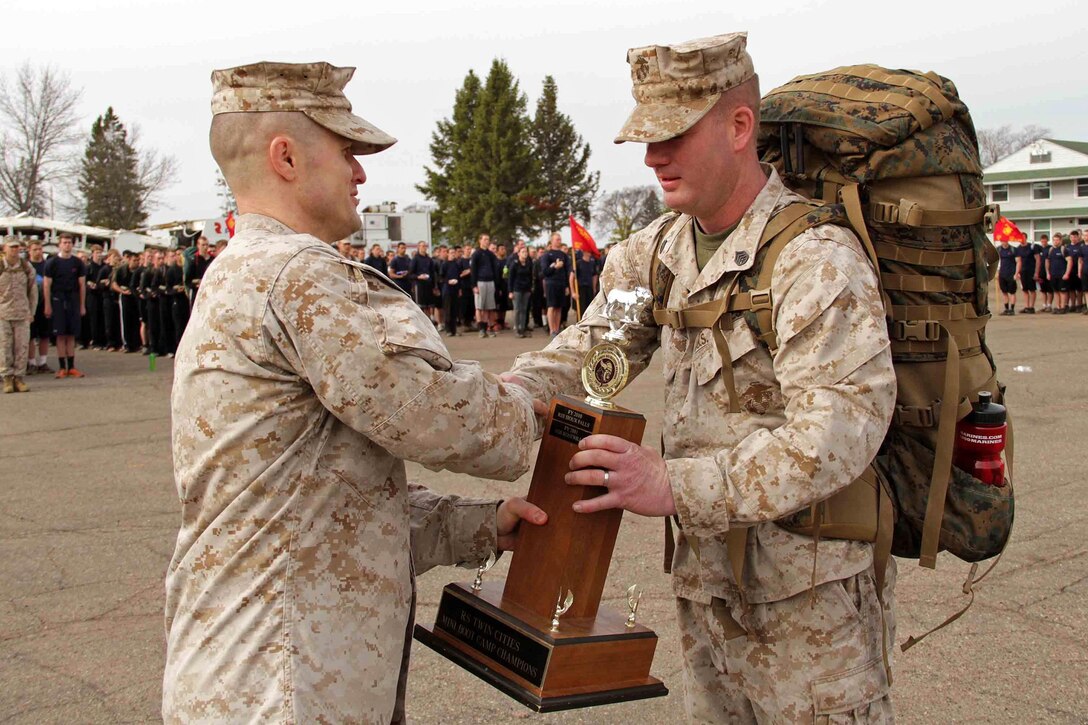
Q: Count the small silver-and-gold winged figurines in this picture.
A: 3